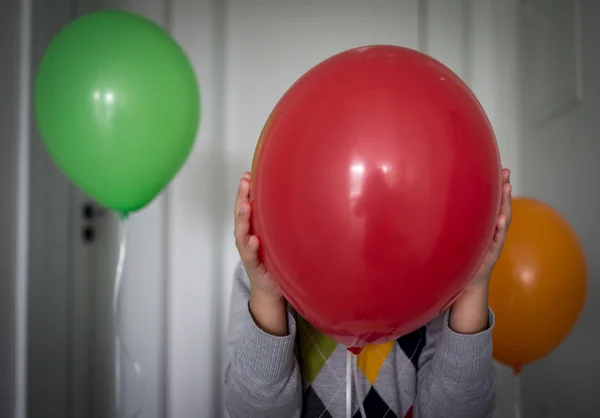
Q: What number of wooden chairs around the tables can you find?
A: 0